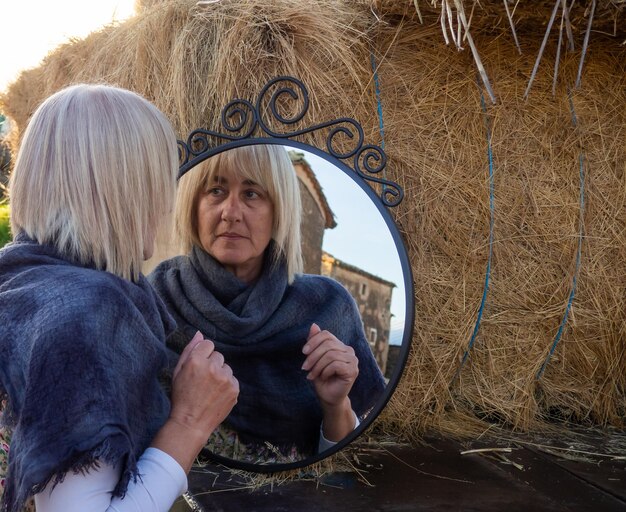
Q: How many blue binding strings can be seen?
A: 3